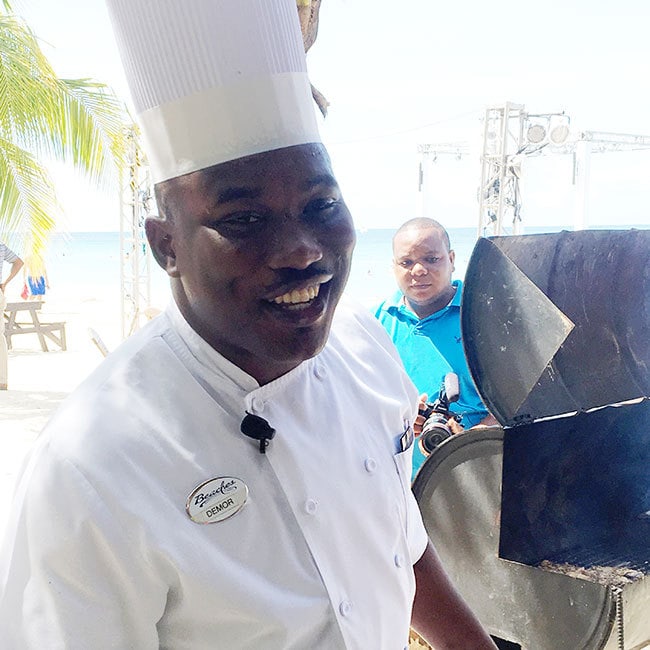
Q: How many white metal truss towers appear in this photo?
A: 2